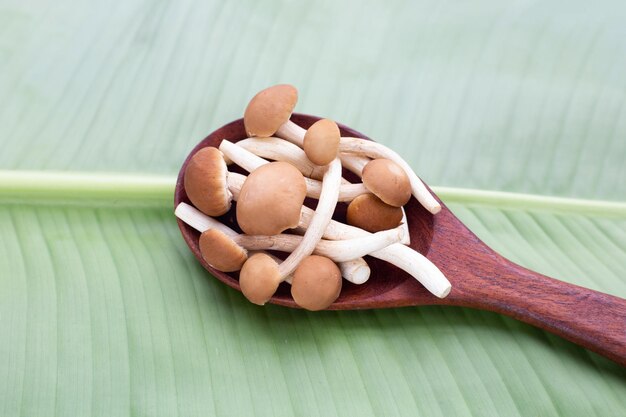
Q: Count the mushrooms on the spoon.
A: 9